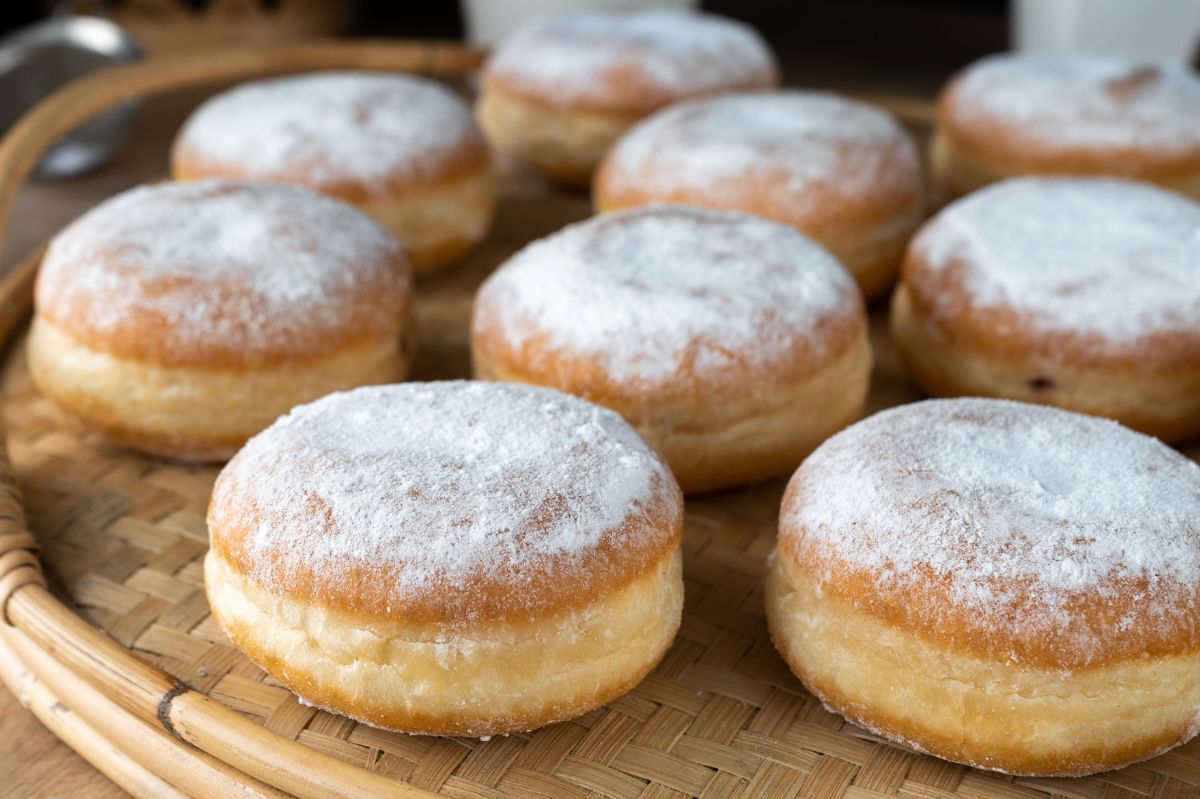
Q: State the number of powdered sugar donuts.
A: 9